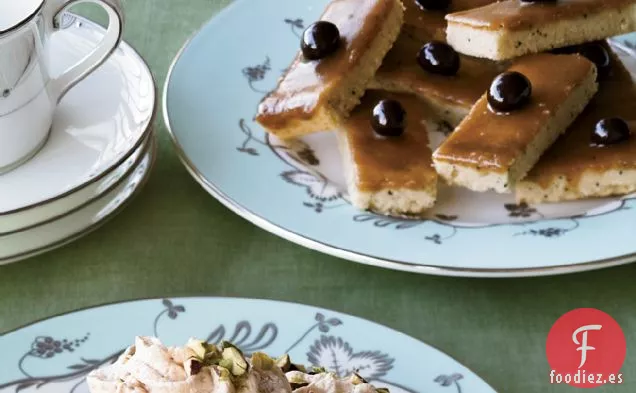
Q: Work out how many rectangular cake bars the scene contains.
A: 8